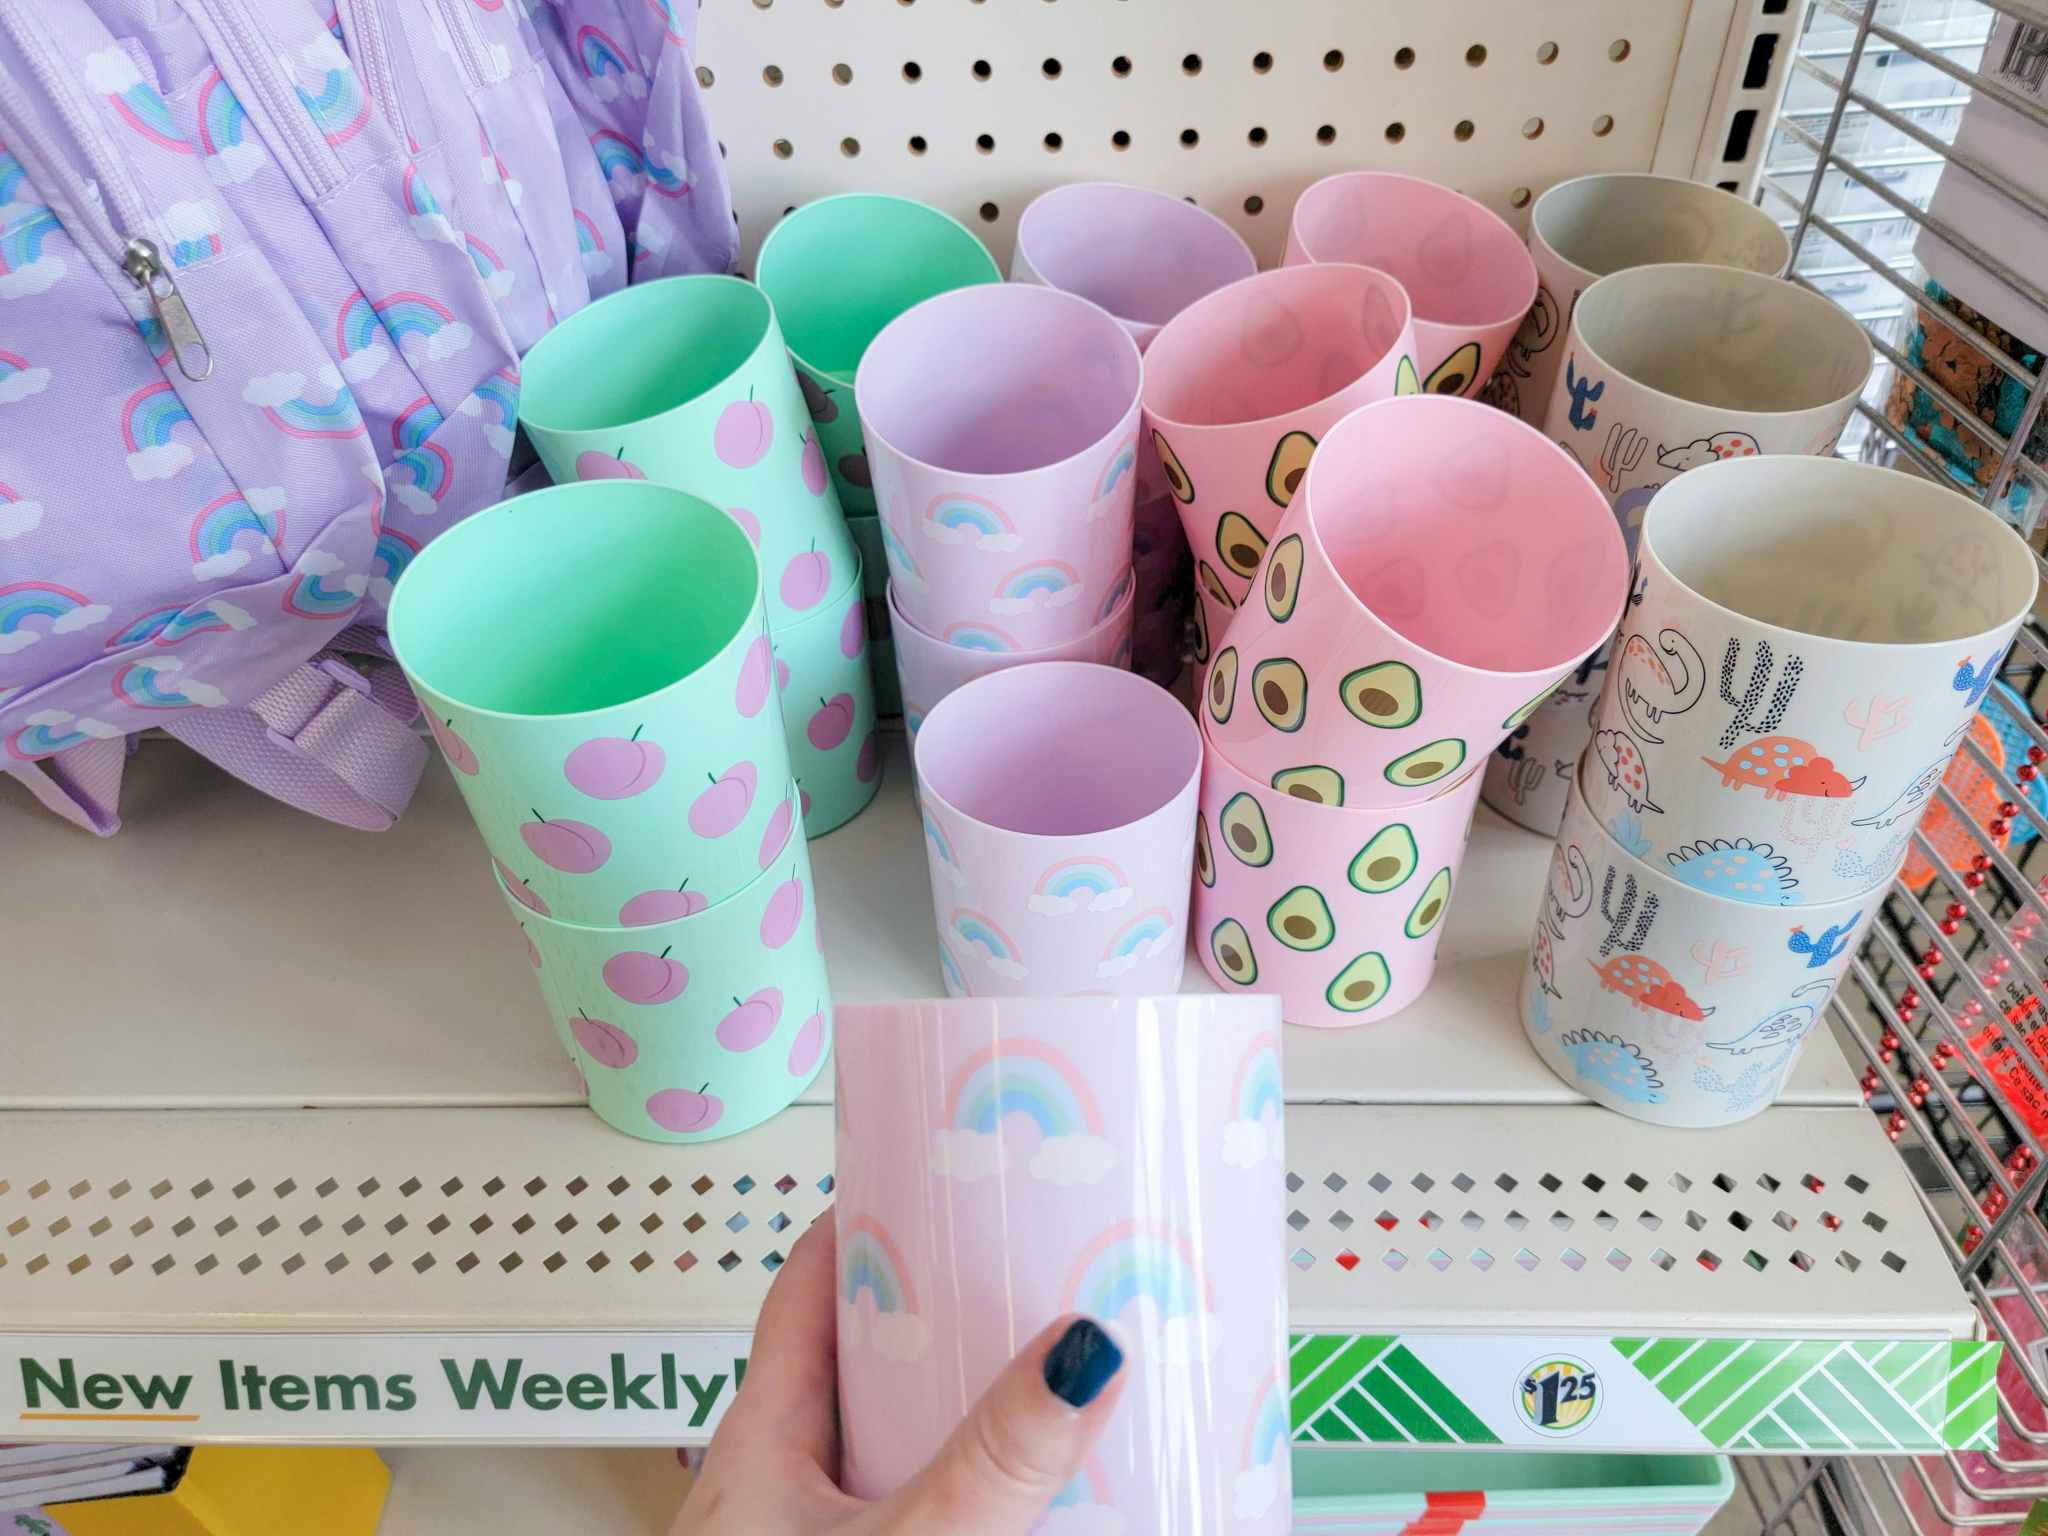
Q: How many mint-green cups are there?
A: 6